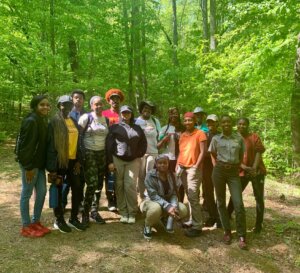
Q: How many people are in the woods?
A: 14